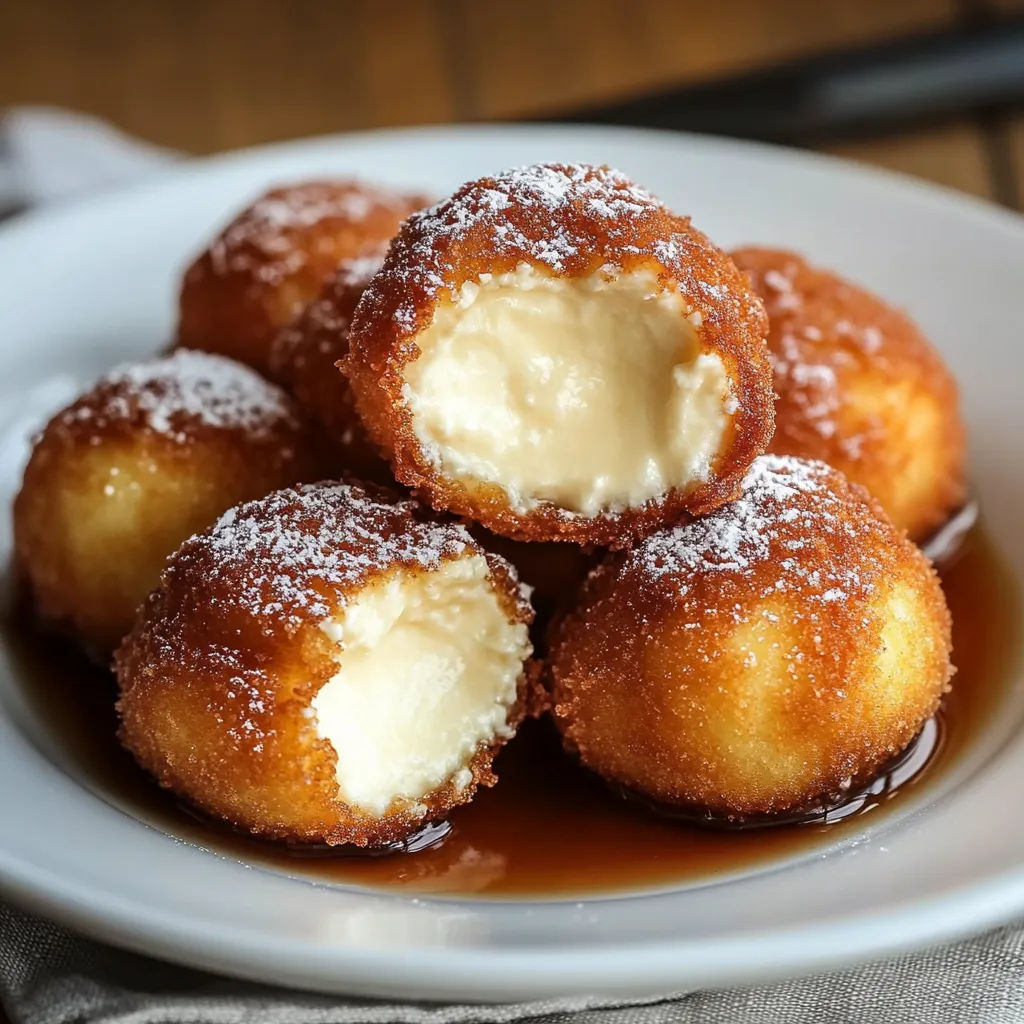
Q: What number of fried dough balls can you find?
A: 7